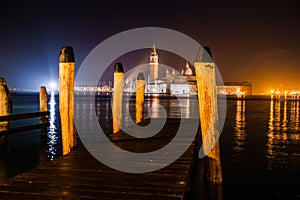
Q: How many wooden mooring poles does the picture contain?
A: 6